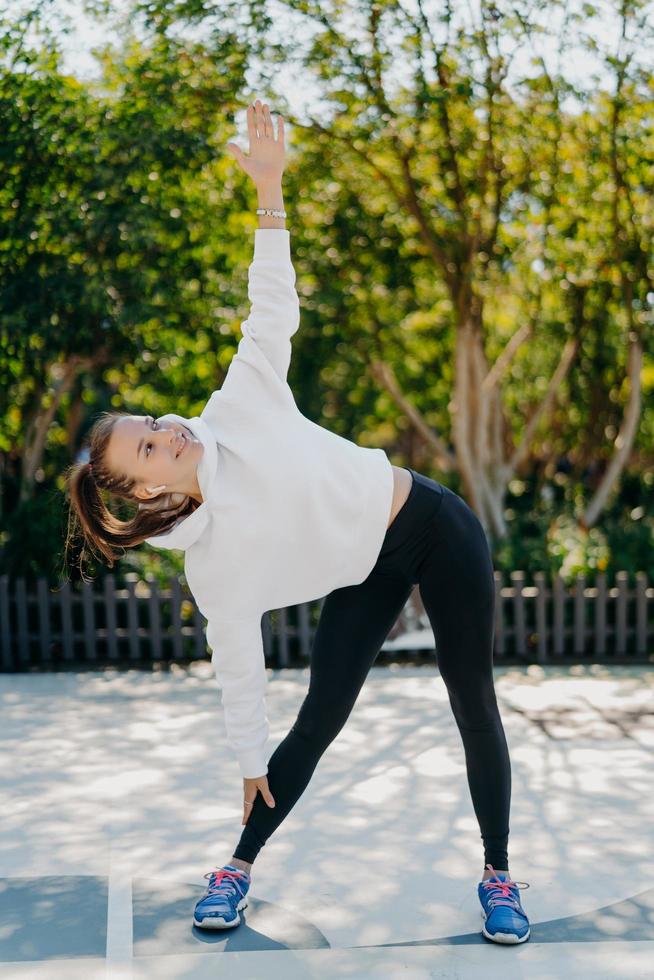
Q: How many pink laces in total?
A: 2